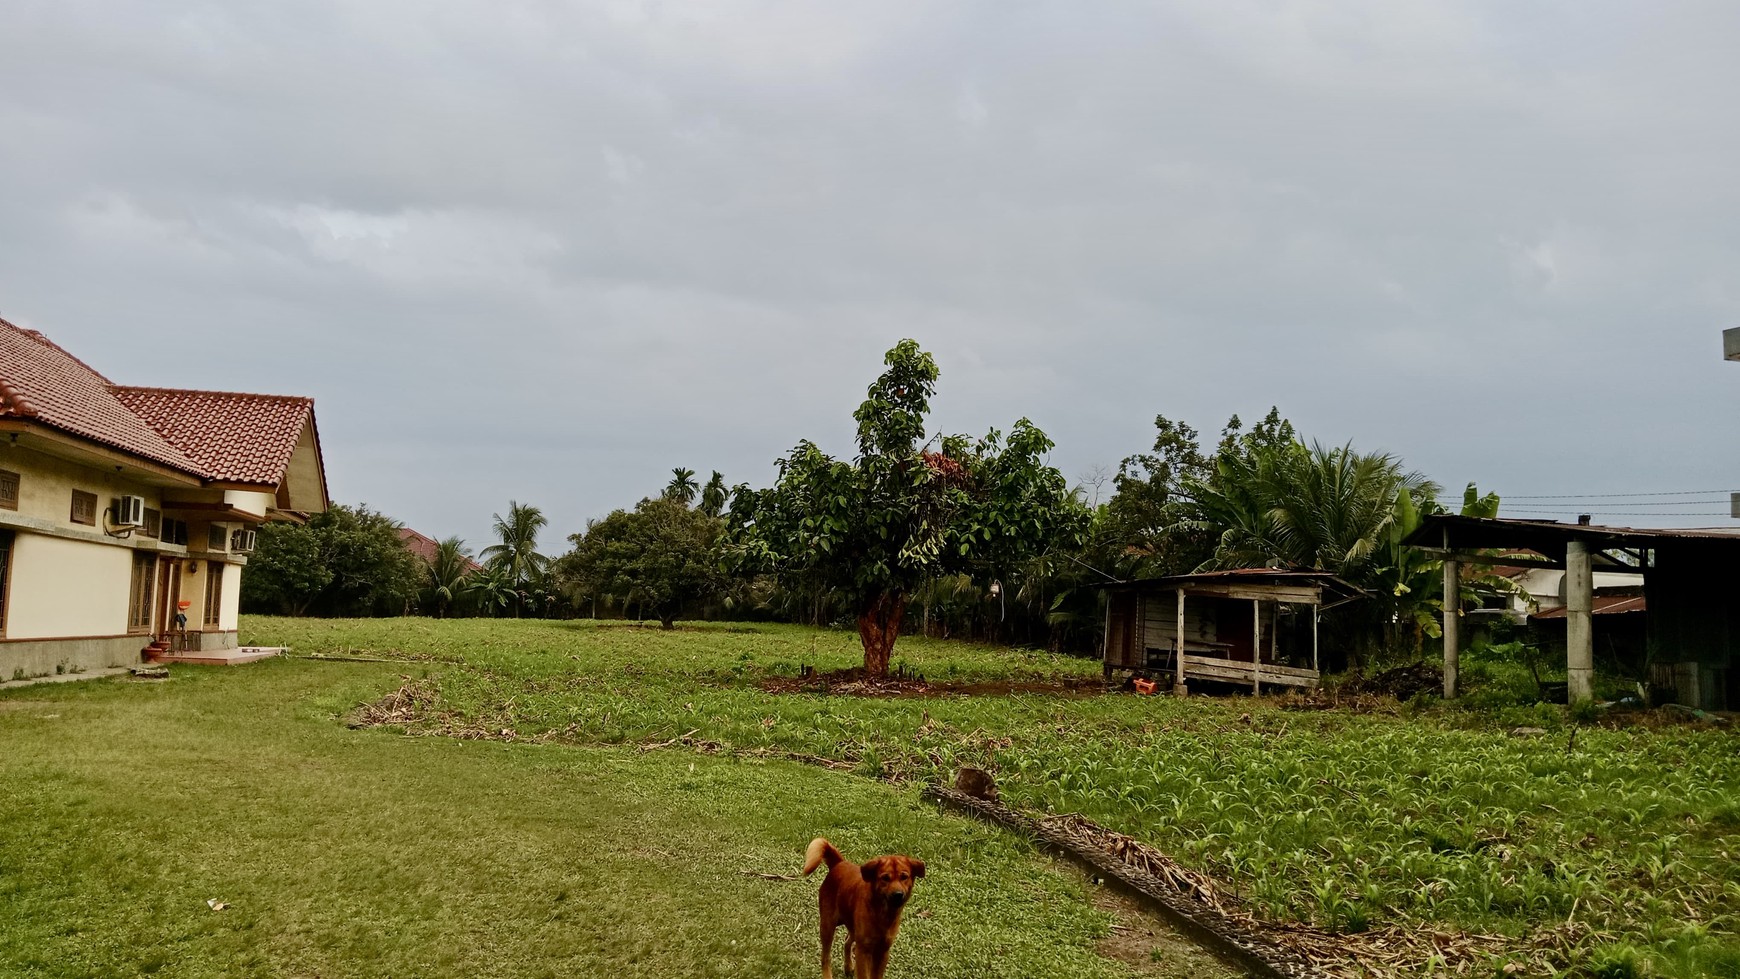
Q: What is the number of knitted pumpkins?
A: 0